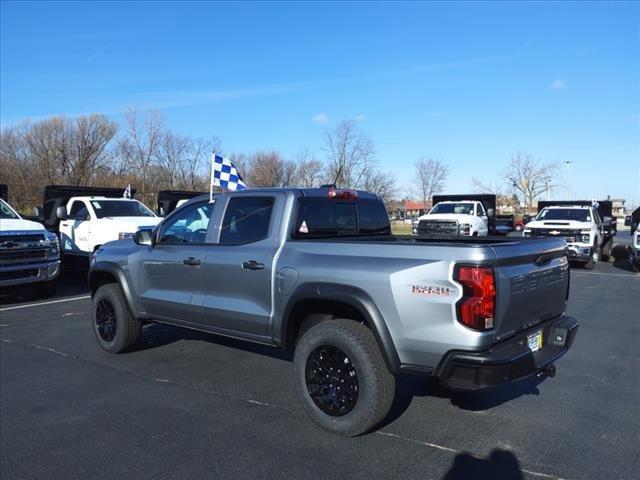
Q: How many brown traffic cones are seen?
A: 0